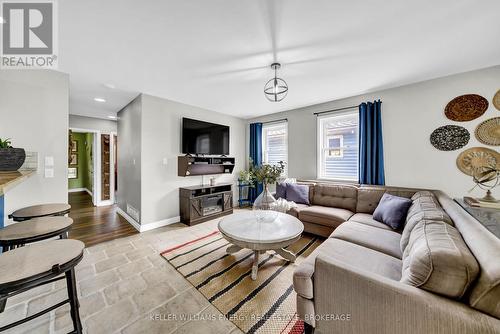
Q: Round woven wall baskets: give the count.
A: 5